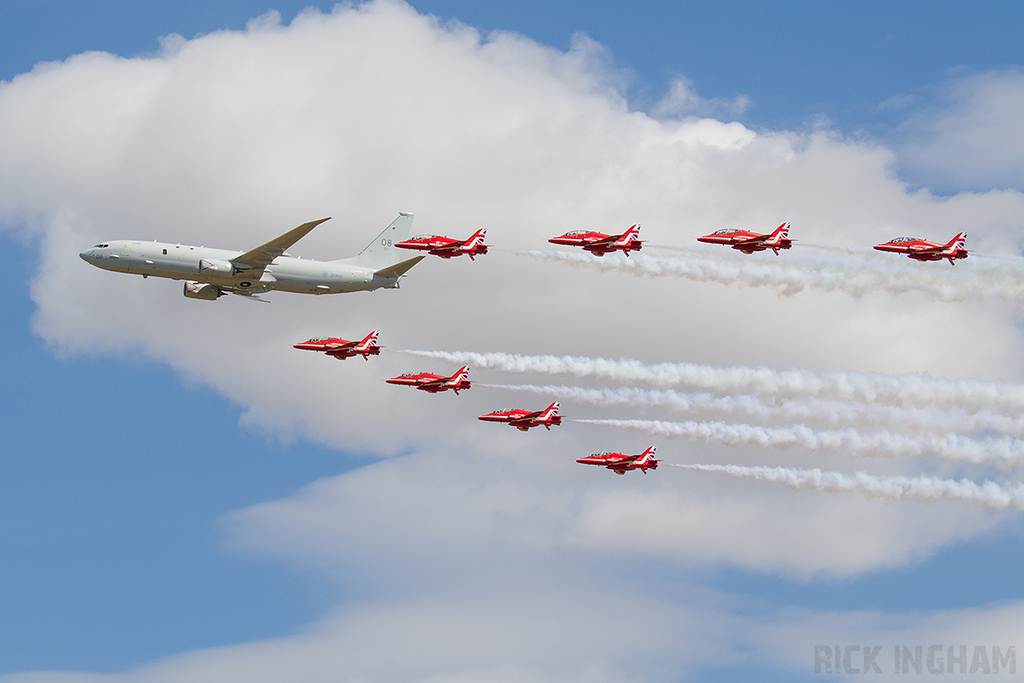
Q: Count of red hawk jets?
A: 8